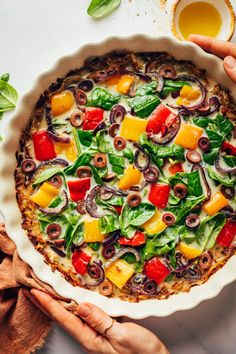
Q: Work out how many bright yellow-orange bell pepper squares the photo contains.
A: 13